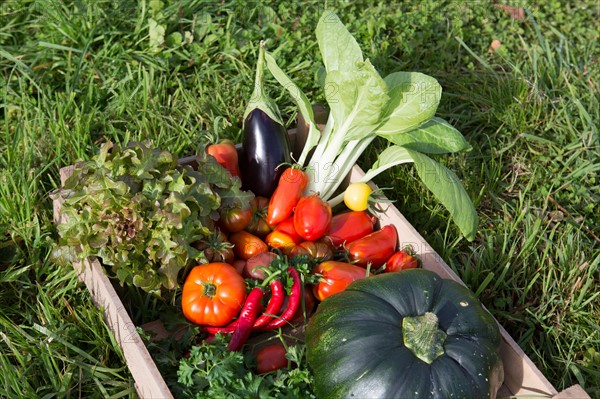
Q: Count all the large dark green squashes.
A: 1